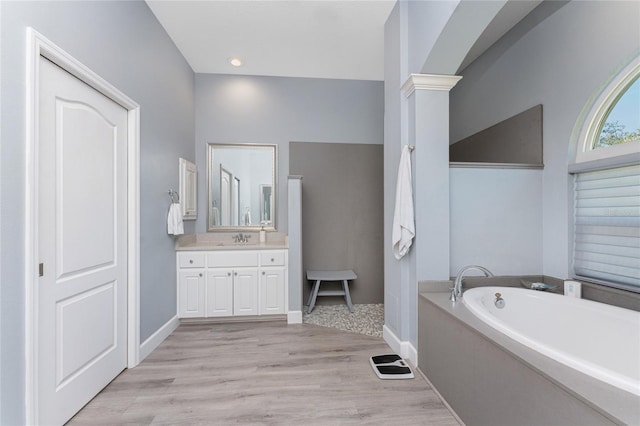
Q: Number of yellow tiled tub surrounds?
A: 0